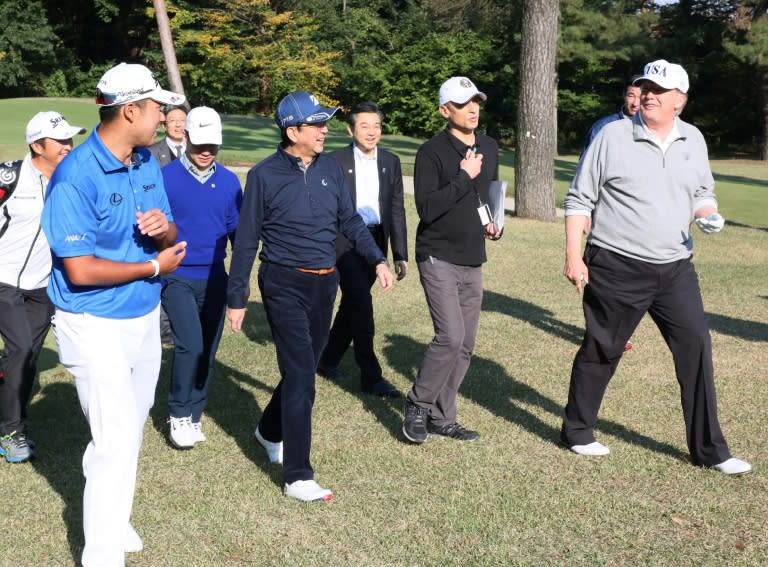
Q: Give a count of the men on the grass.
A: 9